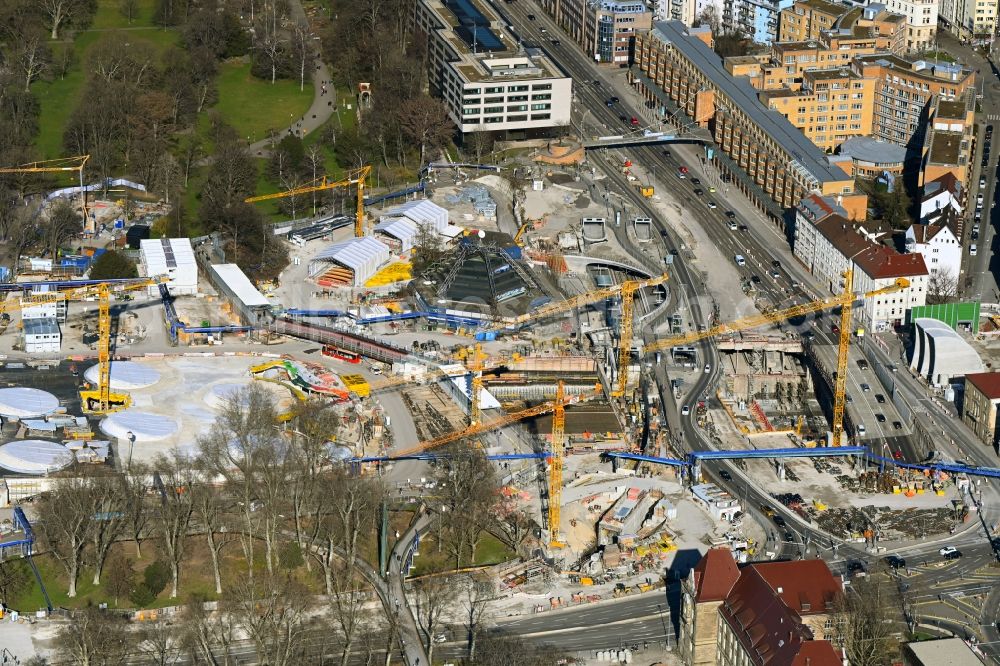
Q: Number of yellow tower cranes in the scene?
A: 7